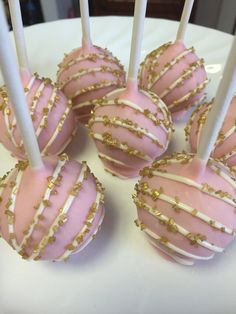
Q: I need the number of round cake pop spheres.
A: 7